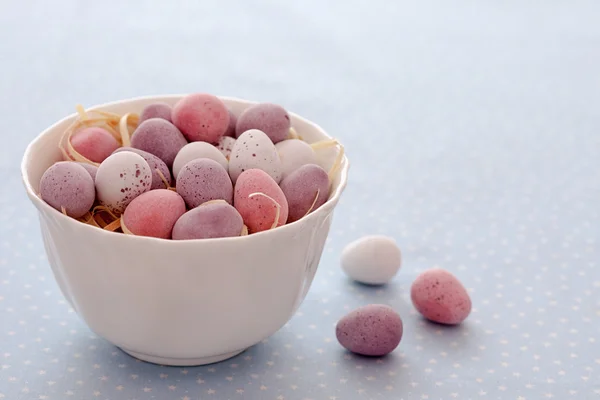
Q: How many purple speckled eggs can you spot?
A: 4